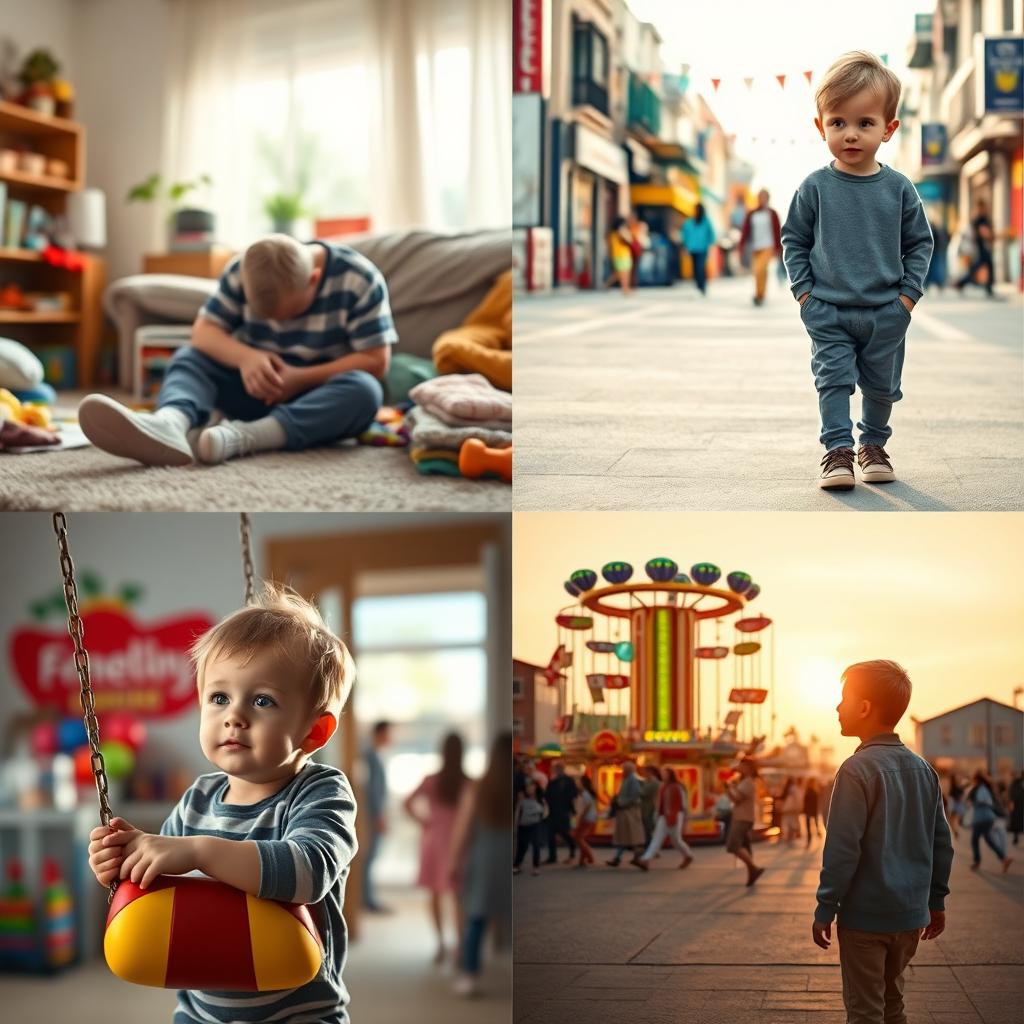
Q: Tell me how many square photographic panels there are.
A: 4